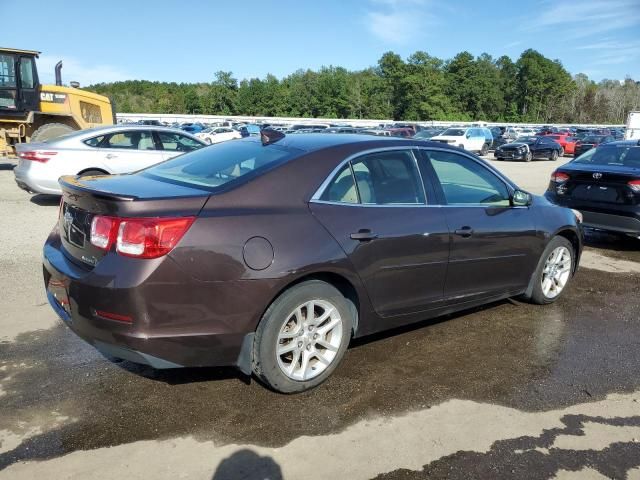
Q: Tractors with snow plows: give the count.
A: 0